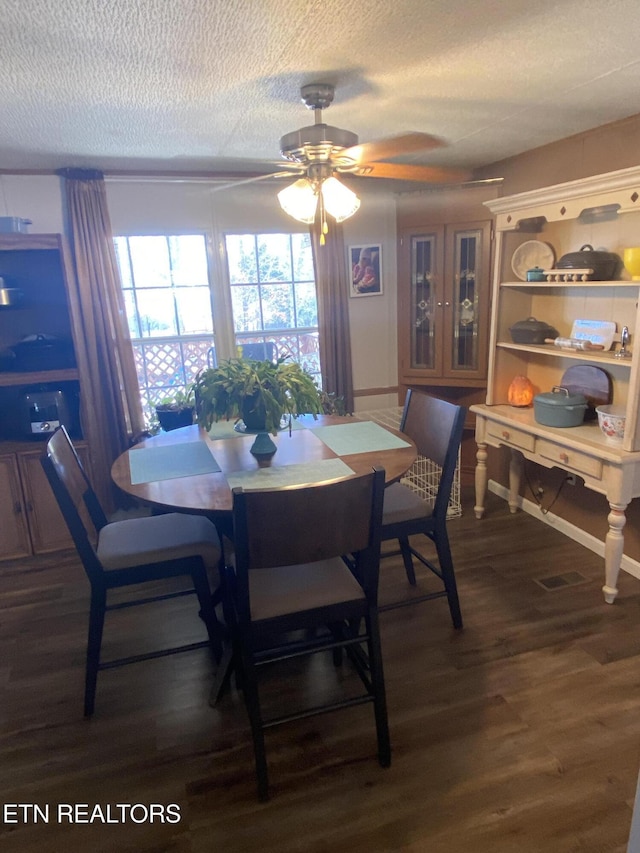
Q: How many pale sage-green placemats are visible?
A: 4